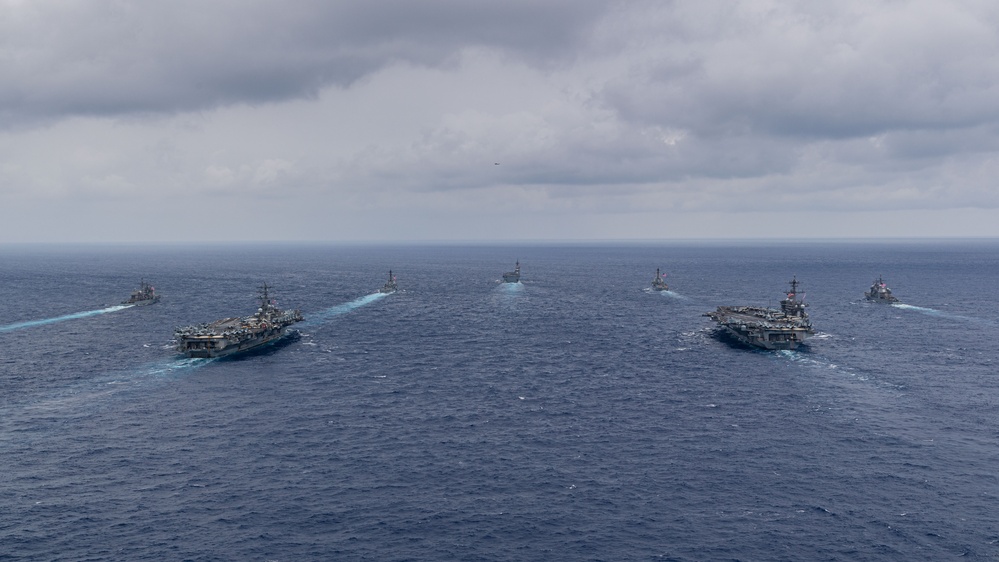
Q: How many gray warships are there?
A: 7